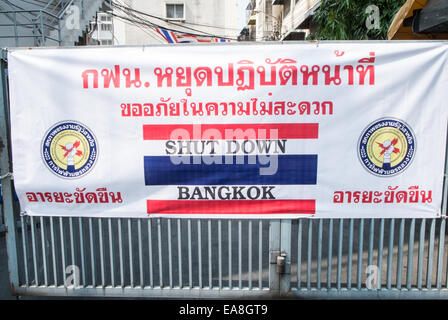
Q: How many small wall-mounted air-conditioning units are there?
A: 0